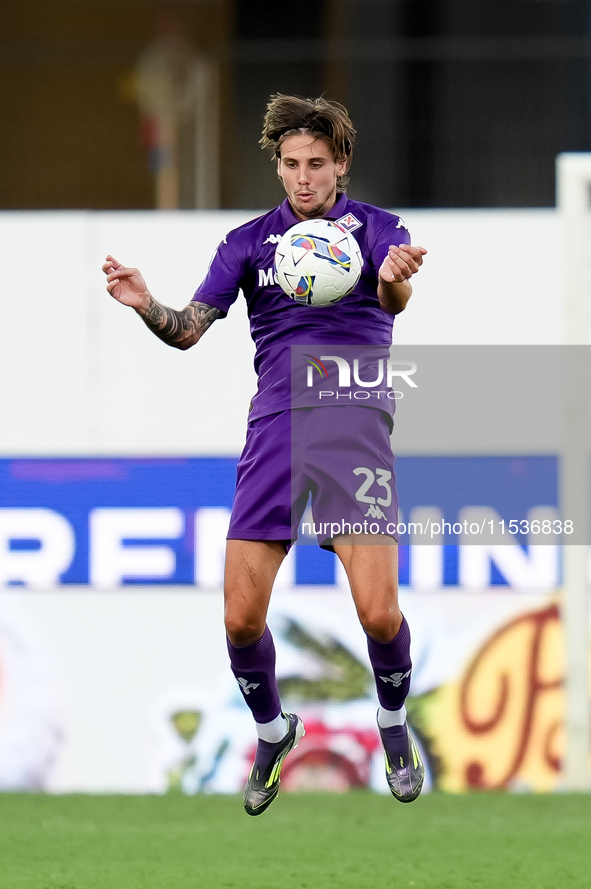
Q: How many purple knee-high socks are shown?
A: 2